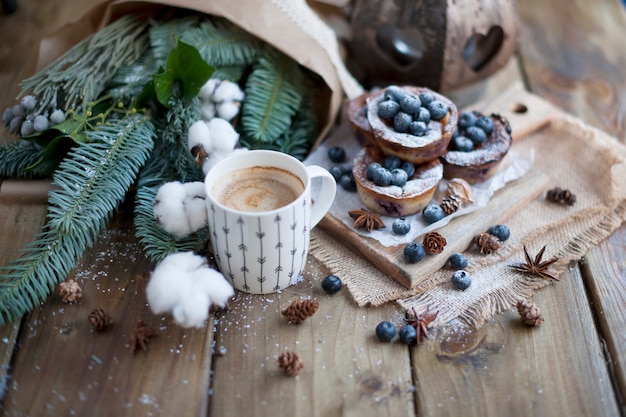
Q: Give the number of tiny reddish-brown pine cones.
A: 9